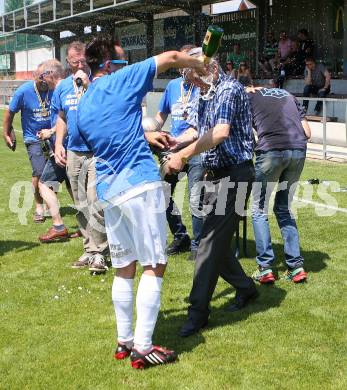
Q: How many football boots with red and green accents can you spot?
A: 2